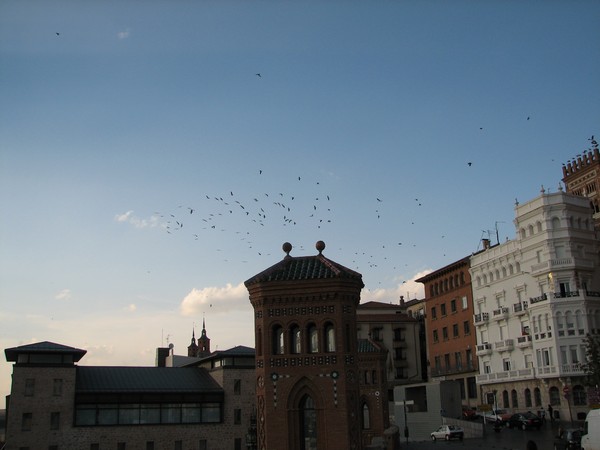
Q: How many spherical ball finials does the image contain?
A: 2